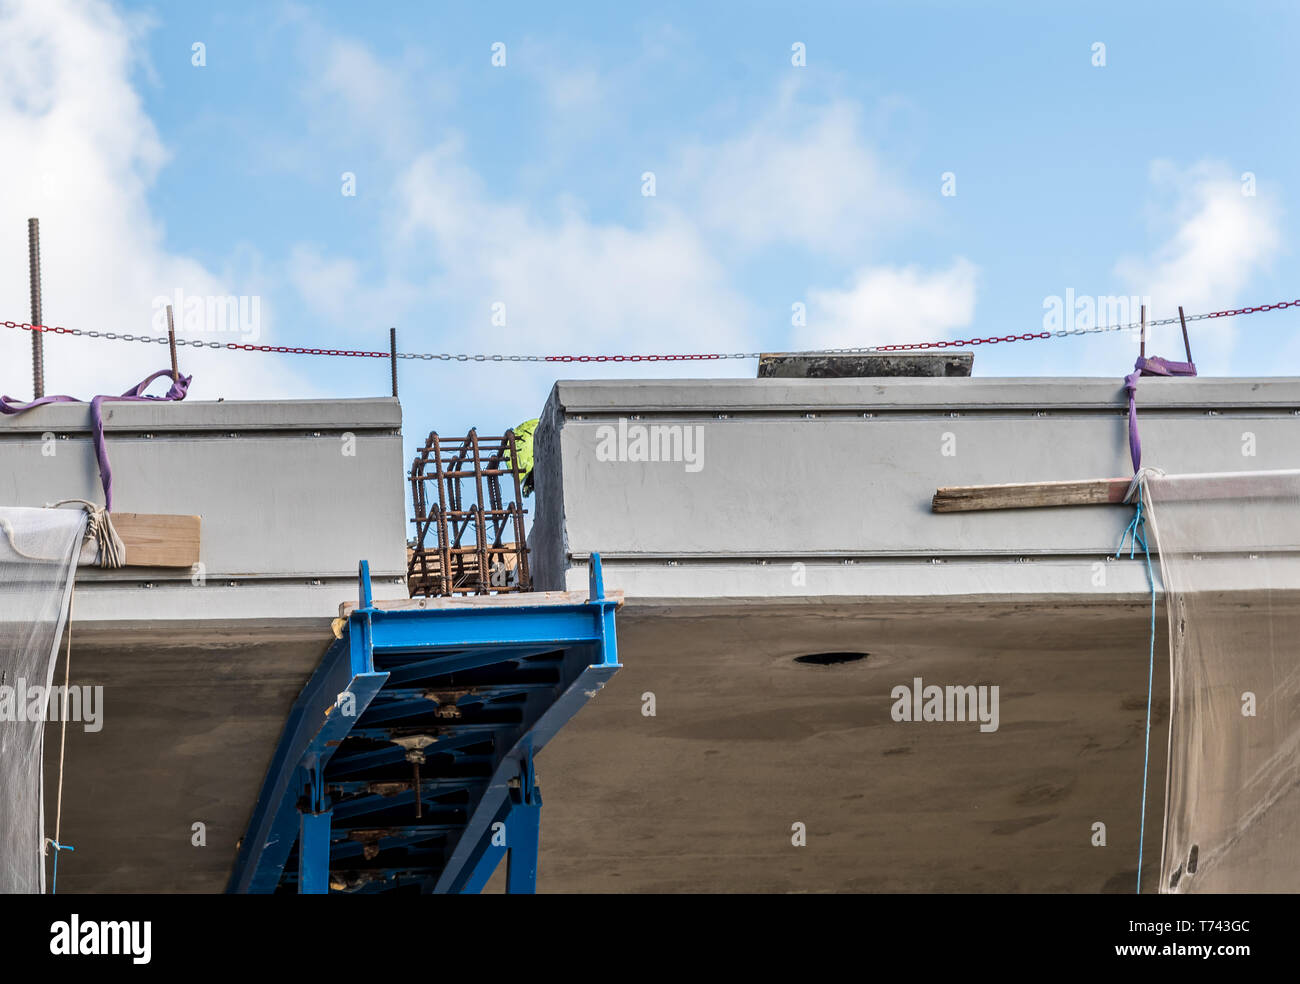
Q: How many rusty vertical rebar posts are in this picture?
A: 5